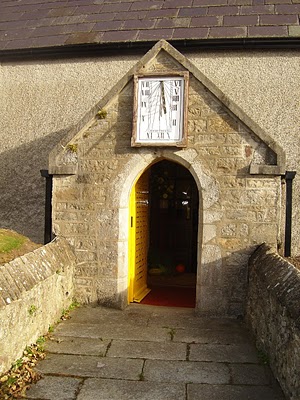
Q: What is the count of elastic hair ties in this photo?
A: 0